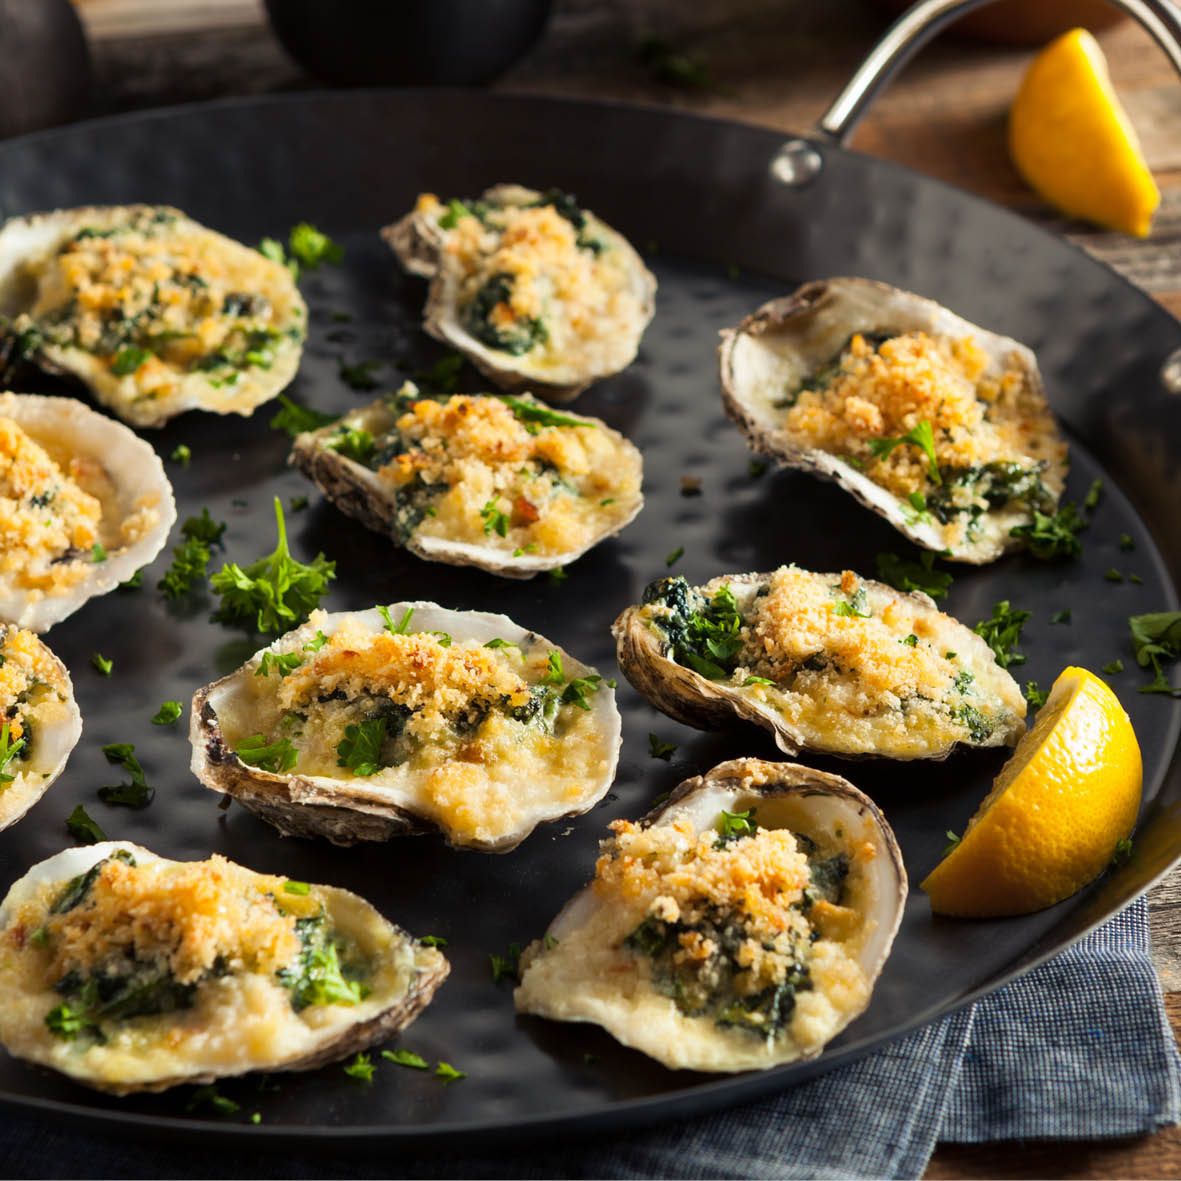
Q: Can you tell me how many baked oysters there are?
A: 10